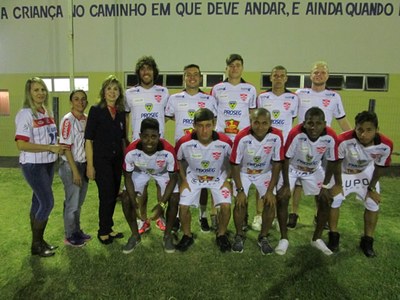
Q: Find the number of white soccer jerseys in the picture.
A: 12